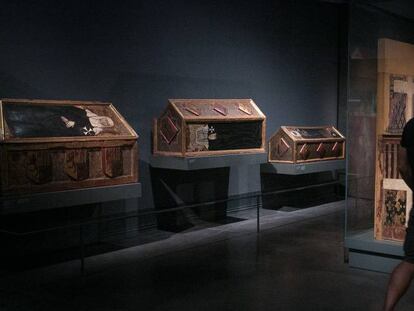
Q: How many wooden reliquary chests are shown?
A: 3